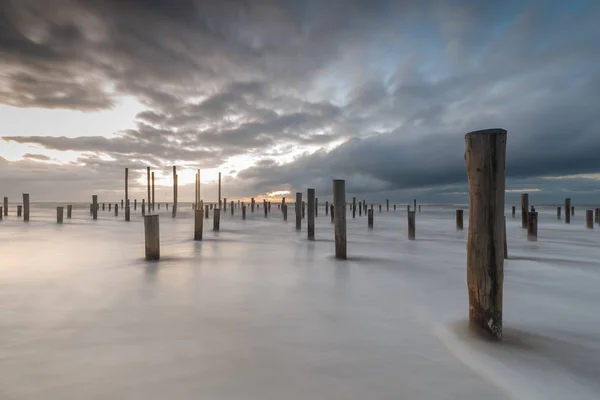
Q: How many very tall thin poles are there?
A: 8